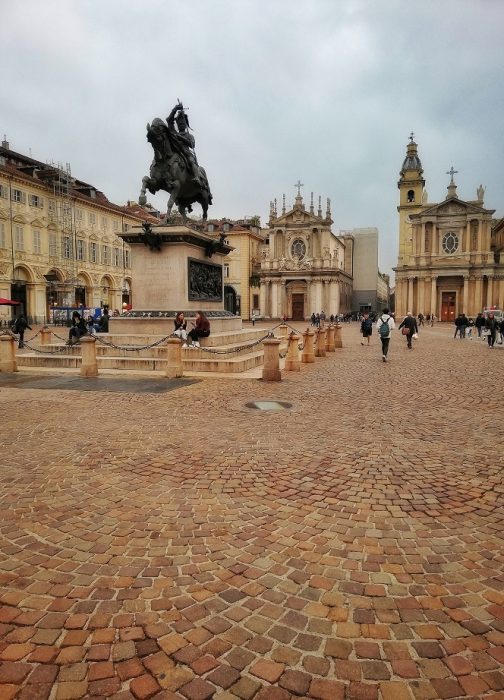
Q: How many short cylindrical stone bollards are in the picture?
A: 11